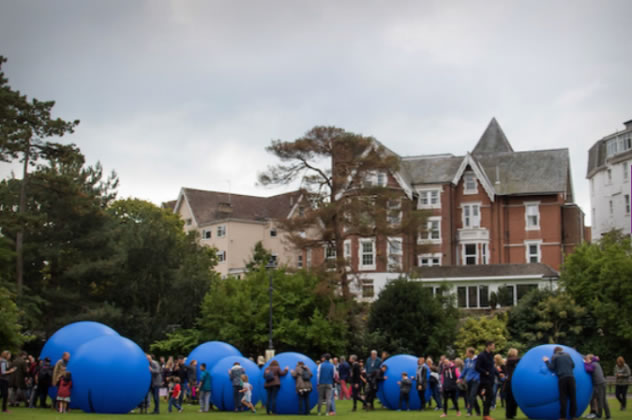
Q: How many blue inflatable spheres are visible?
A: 7